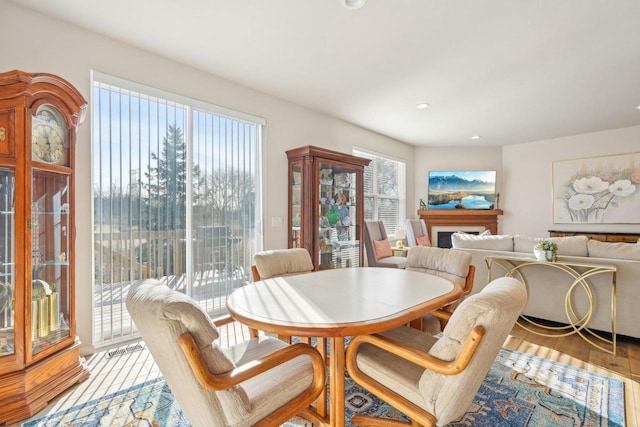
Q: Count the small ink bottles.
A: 0